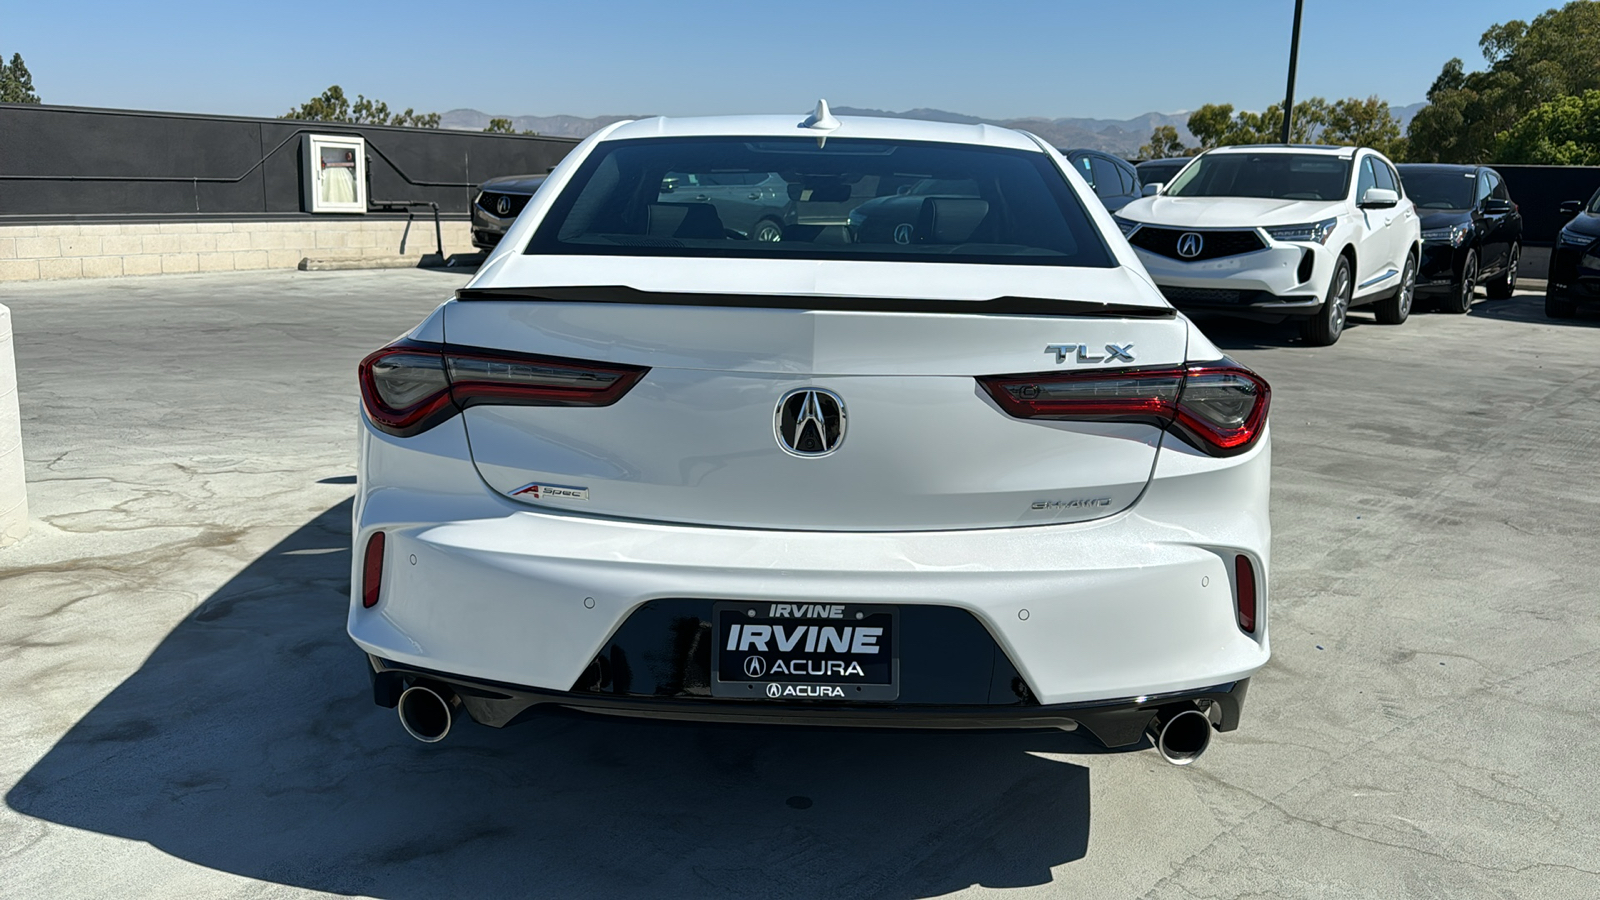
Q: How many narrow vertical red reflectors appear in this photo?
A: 2